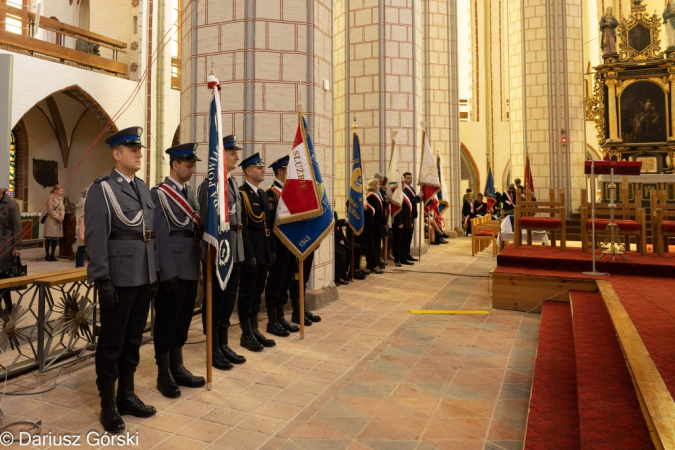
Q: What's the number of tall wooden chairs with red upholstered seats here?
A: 3